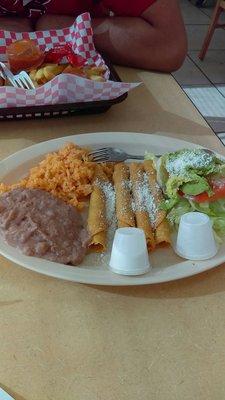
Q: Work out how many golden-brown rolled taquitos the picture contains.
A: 4